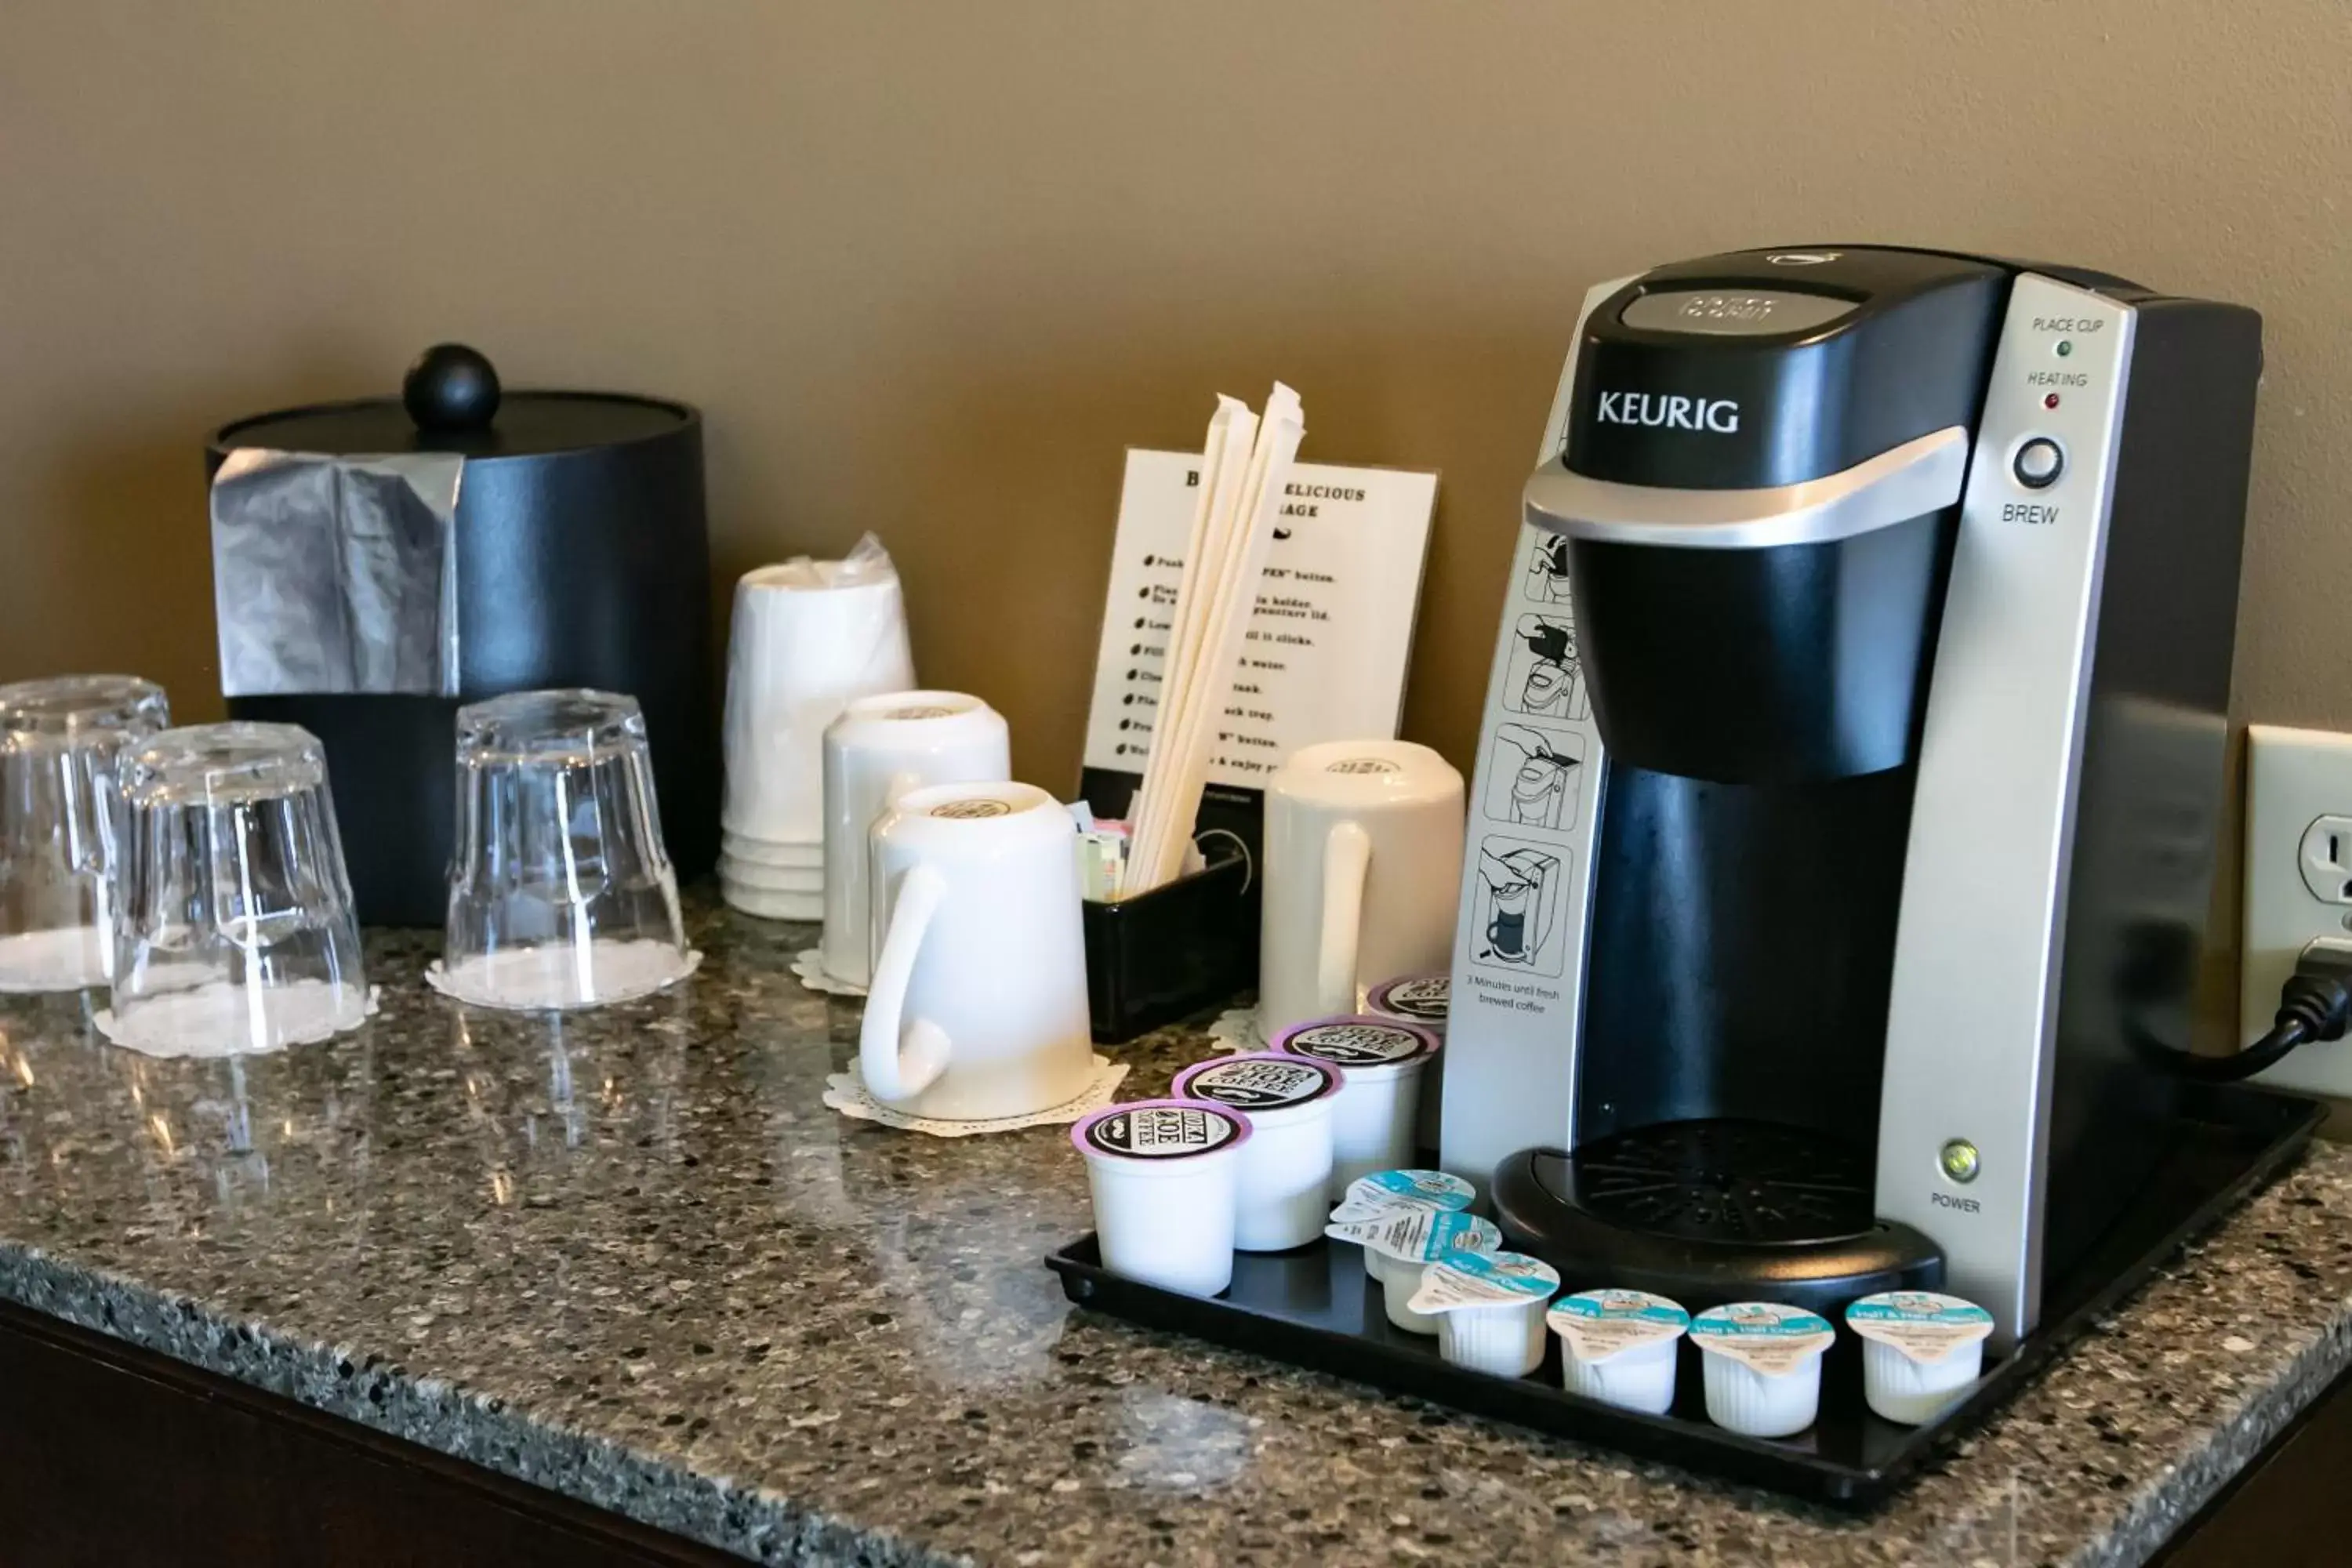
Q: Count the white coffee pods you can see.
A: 4